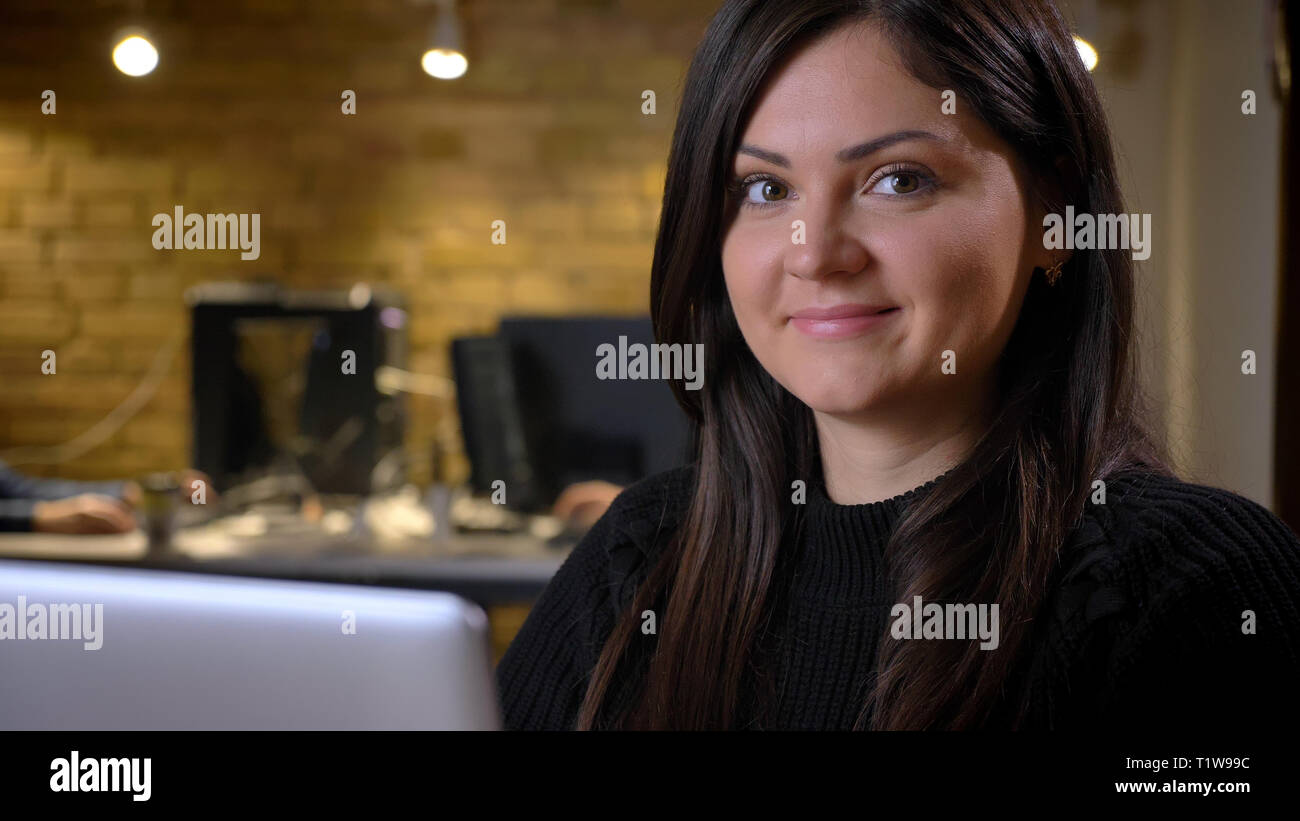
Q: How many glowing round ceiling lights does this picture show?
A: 3